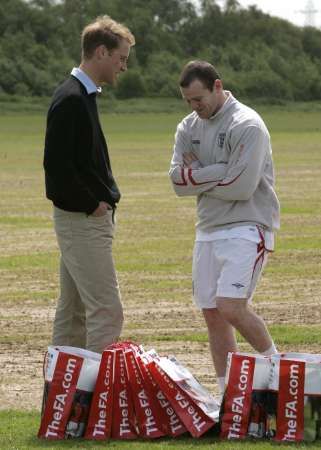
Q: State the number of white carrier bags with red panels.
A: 8